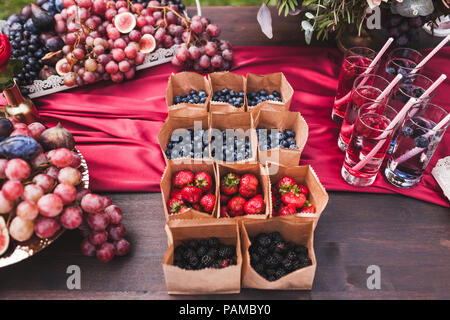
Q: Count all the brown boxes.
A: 11